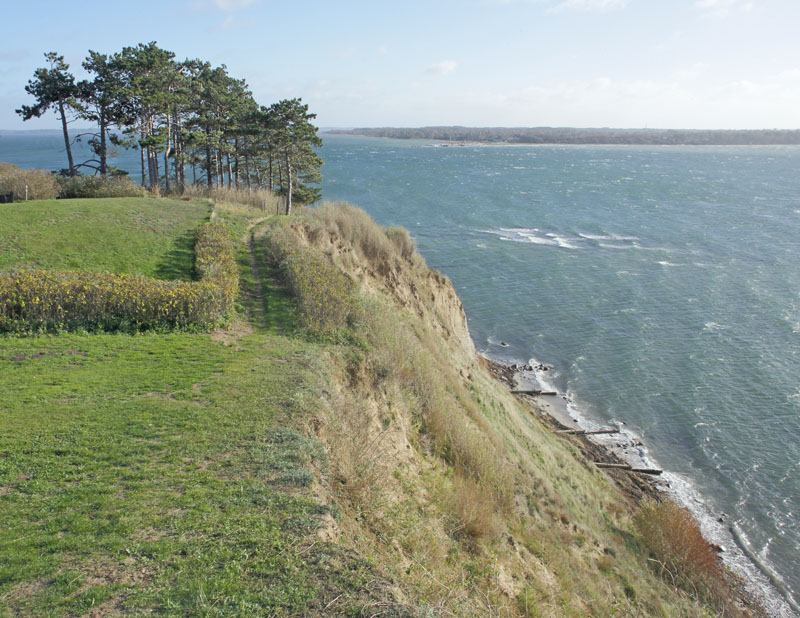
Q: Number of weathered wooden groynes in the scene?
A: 3